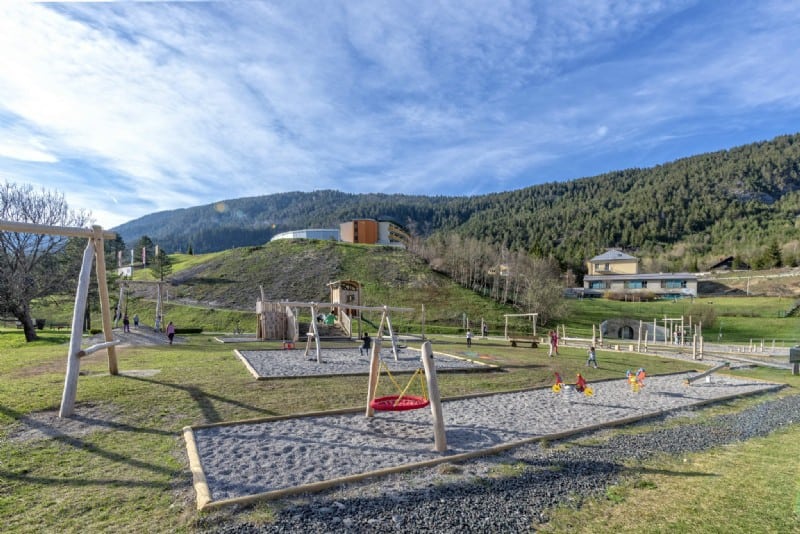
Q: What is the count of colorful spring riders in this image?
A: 2